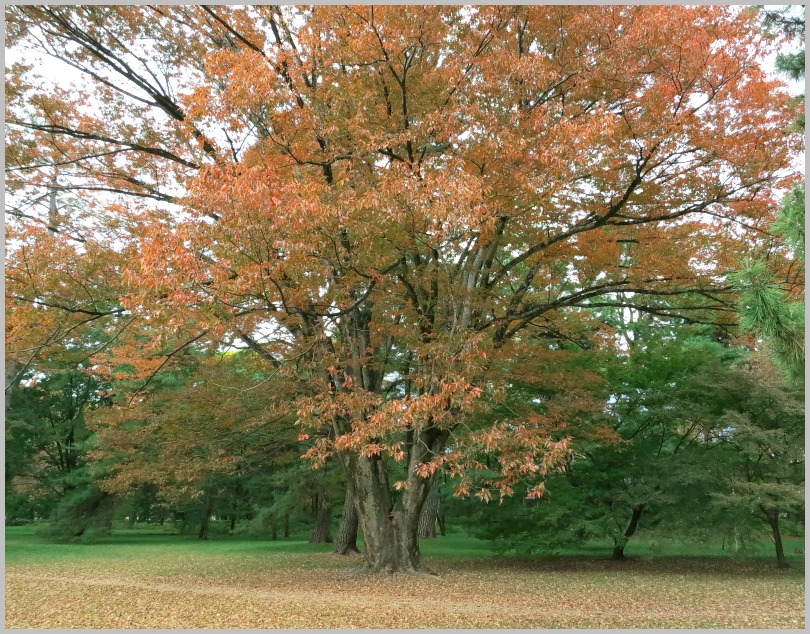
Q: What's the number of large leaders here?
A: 2